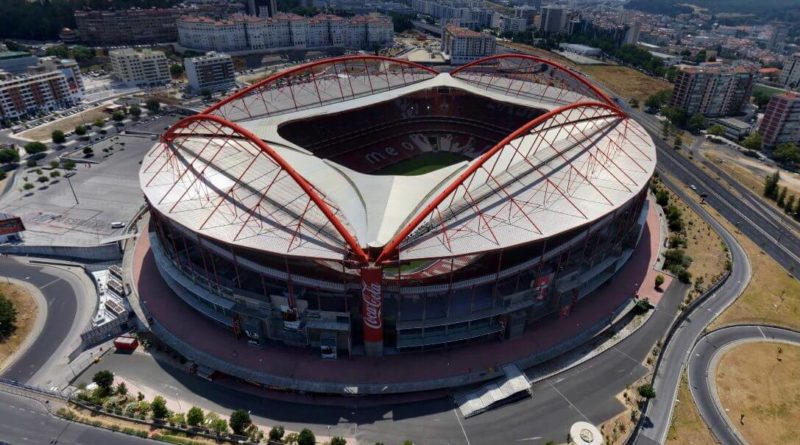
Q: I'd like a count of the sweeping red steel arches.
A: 4